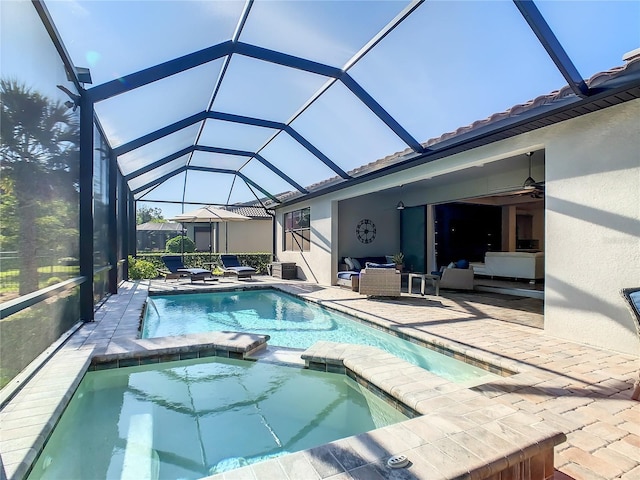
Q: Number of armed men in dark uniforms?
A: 0